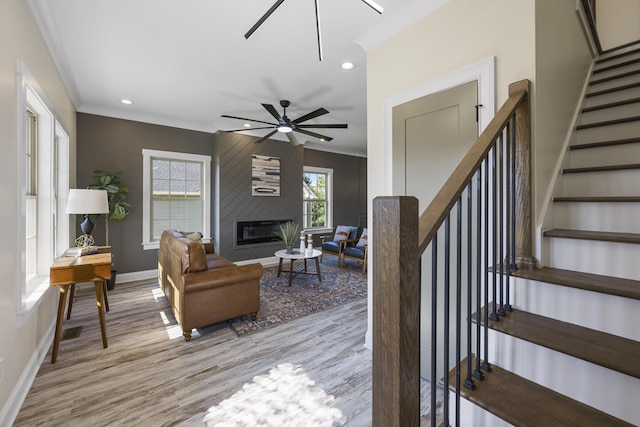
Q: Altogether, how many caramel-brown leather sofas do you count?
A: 1